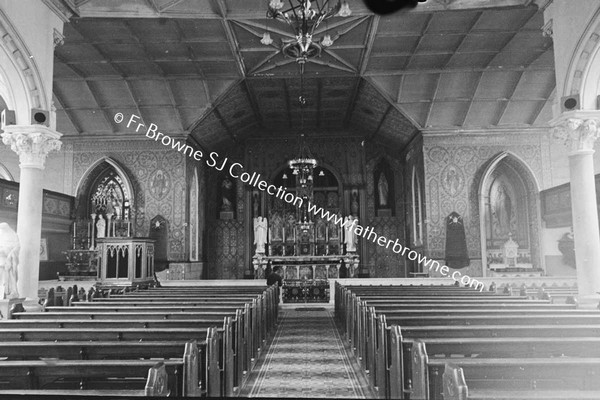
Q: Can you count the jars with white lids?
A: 0